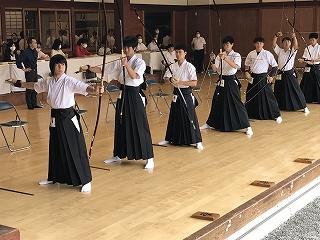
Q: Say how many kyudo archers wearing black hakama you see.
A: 7